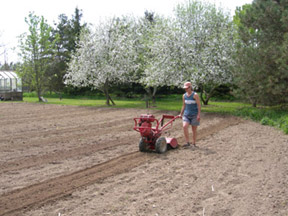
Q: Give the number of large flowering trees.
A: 3